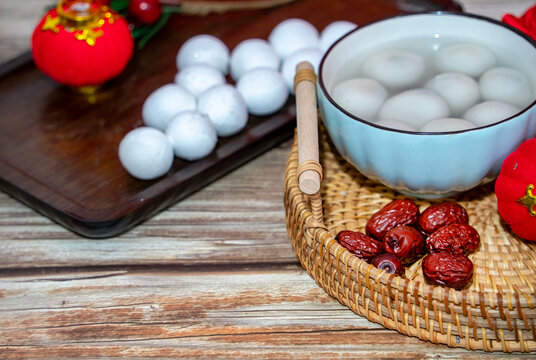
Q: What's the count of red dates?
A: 7